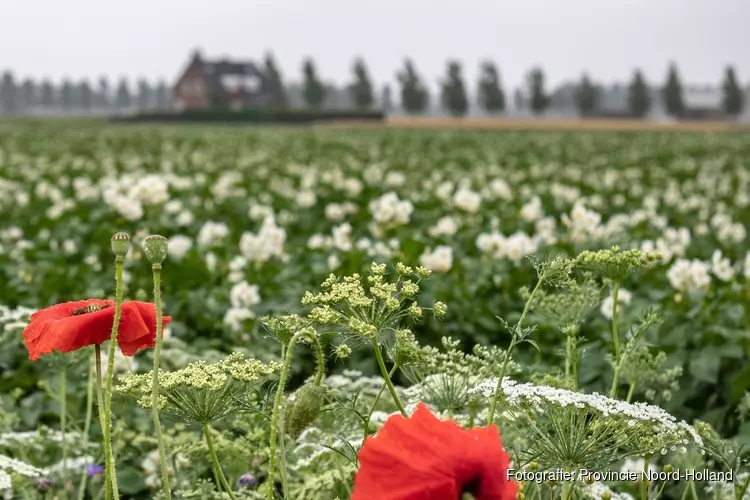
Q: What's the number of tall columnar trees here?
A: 11